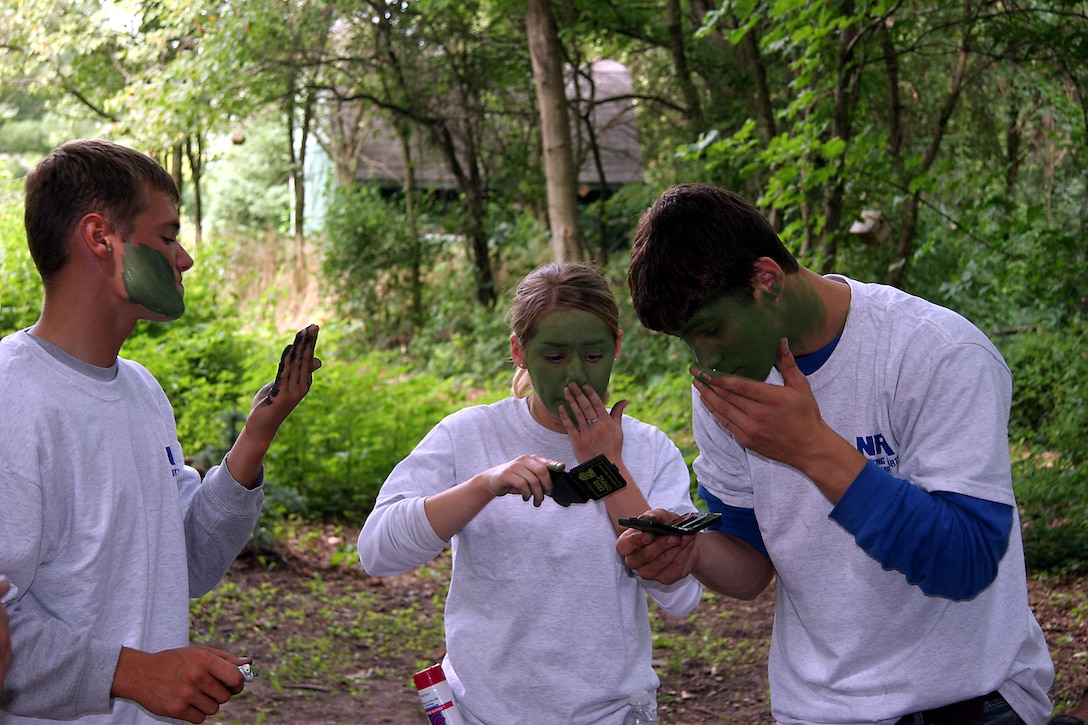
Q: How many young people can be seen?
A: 3